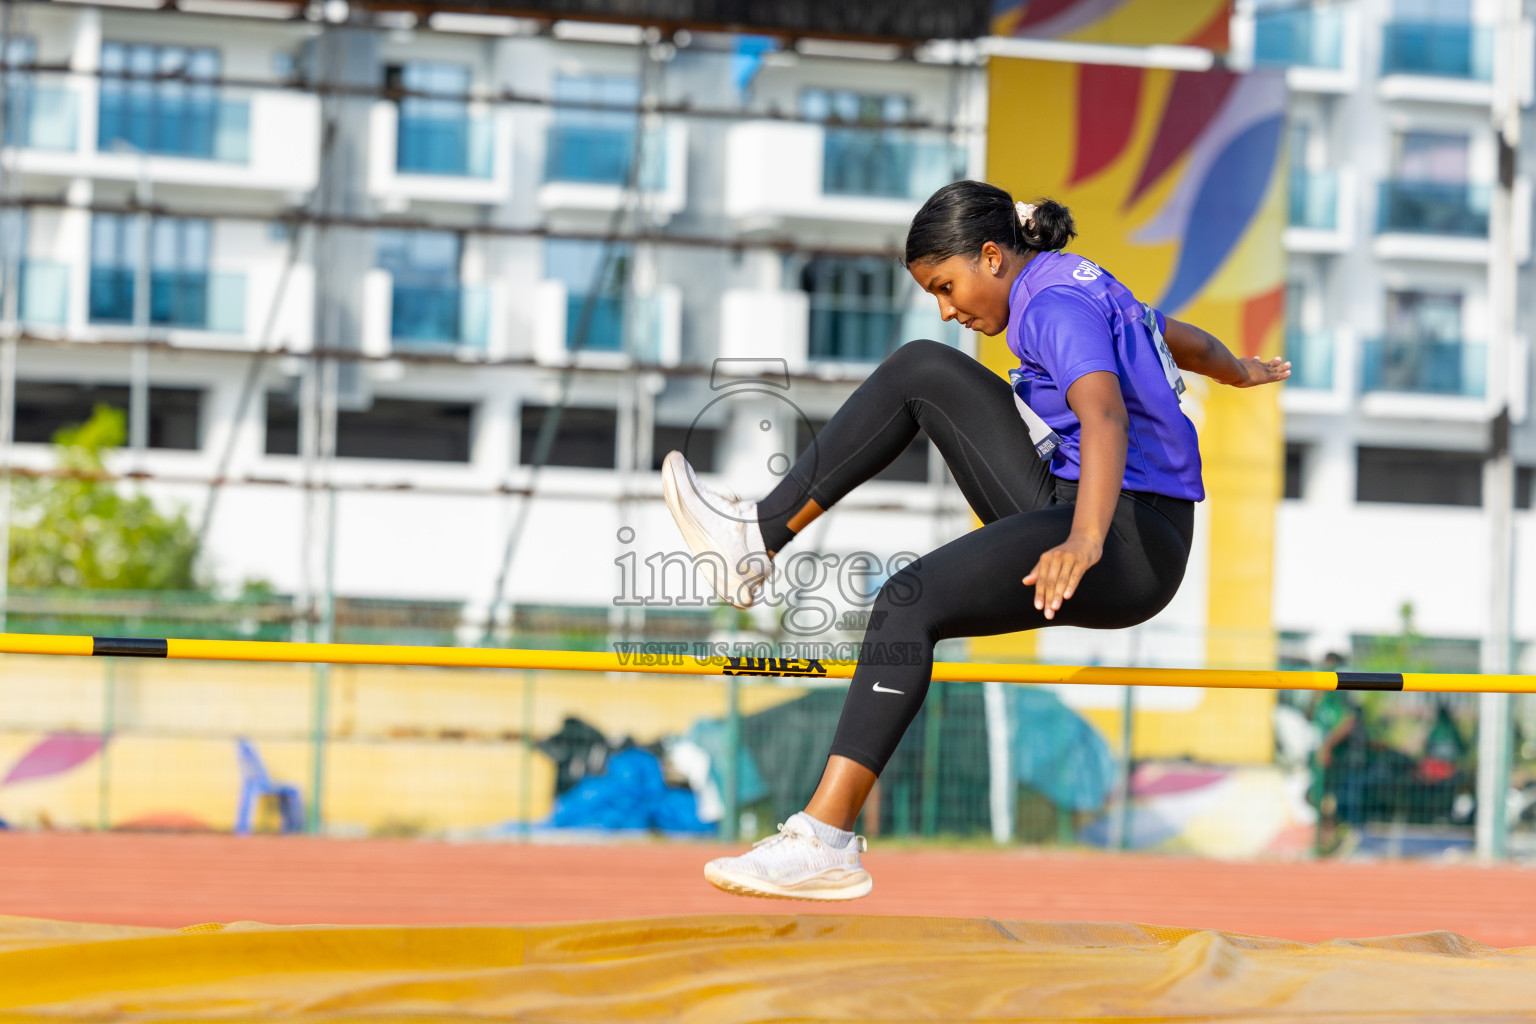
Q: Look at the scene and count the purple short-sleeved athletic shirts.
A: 1